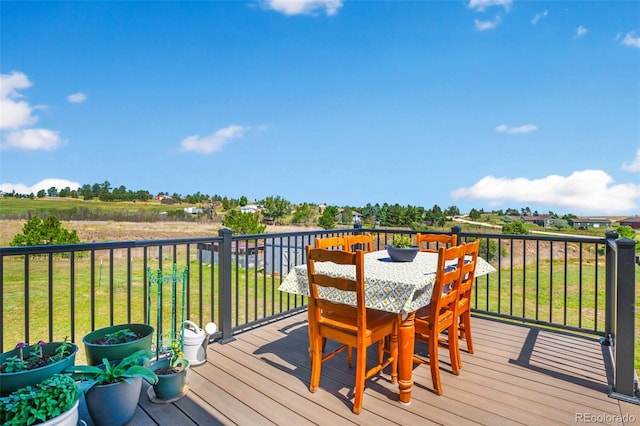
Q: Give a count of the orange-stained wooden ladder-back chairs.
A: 6